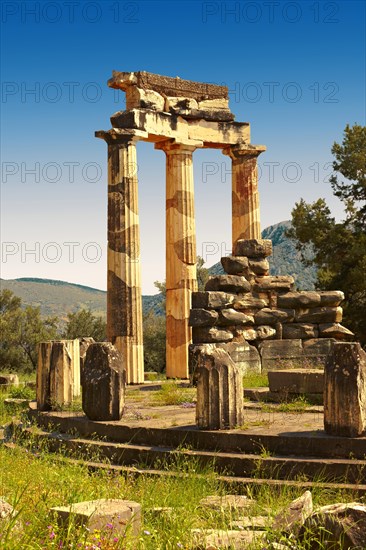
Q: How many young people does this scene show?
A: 0